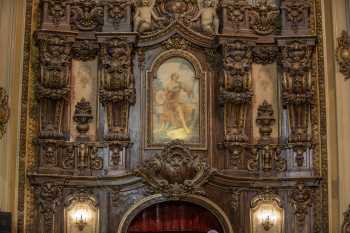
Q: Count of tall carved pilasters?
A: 4